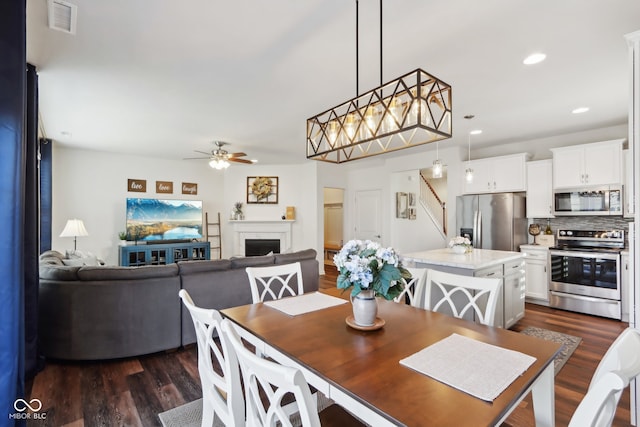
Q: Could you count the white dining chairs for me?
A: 6